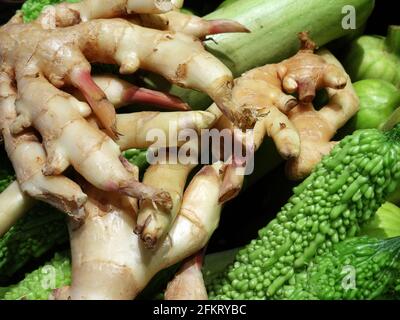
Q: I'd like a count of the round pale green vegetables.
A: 2